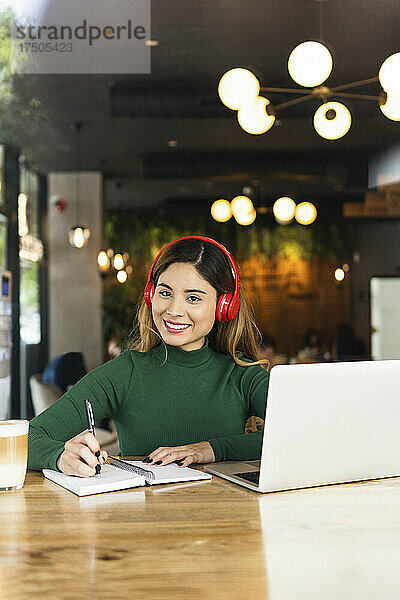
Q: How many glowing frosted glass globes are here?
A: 11